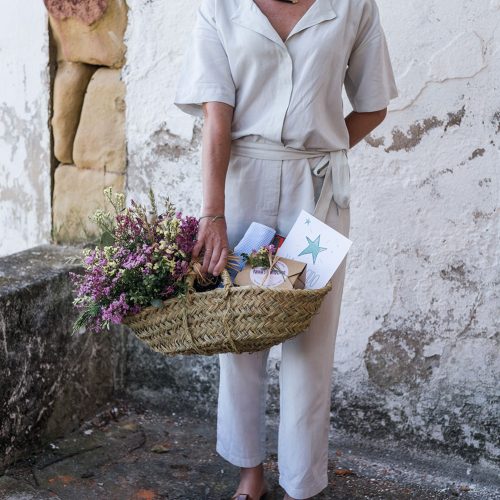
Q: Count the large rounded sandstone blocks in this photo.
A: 4